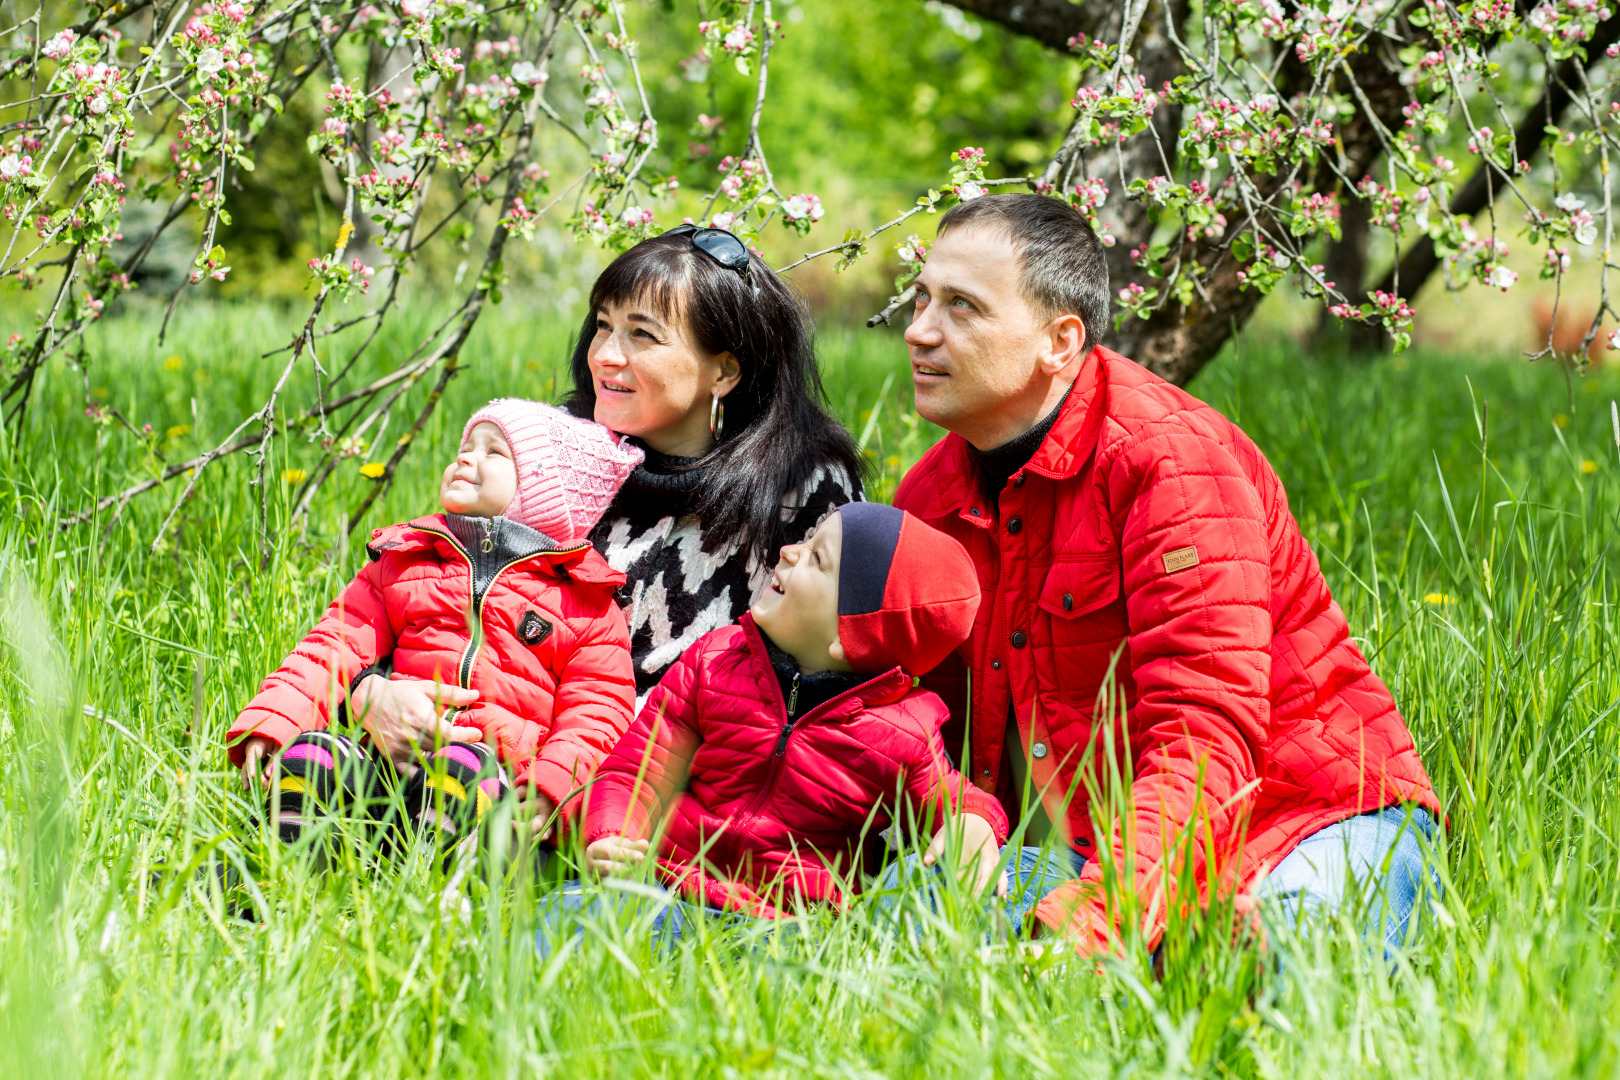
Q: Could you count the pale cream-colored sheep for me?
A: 0